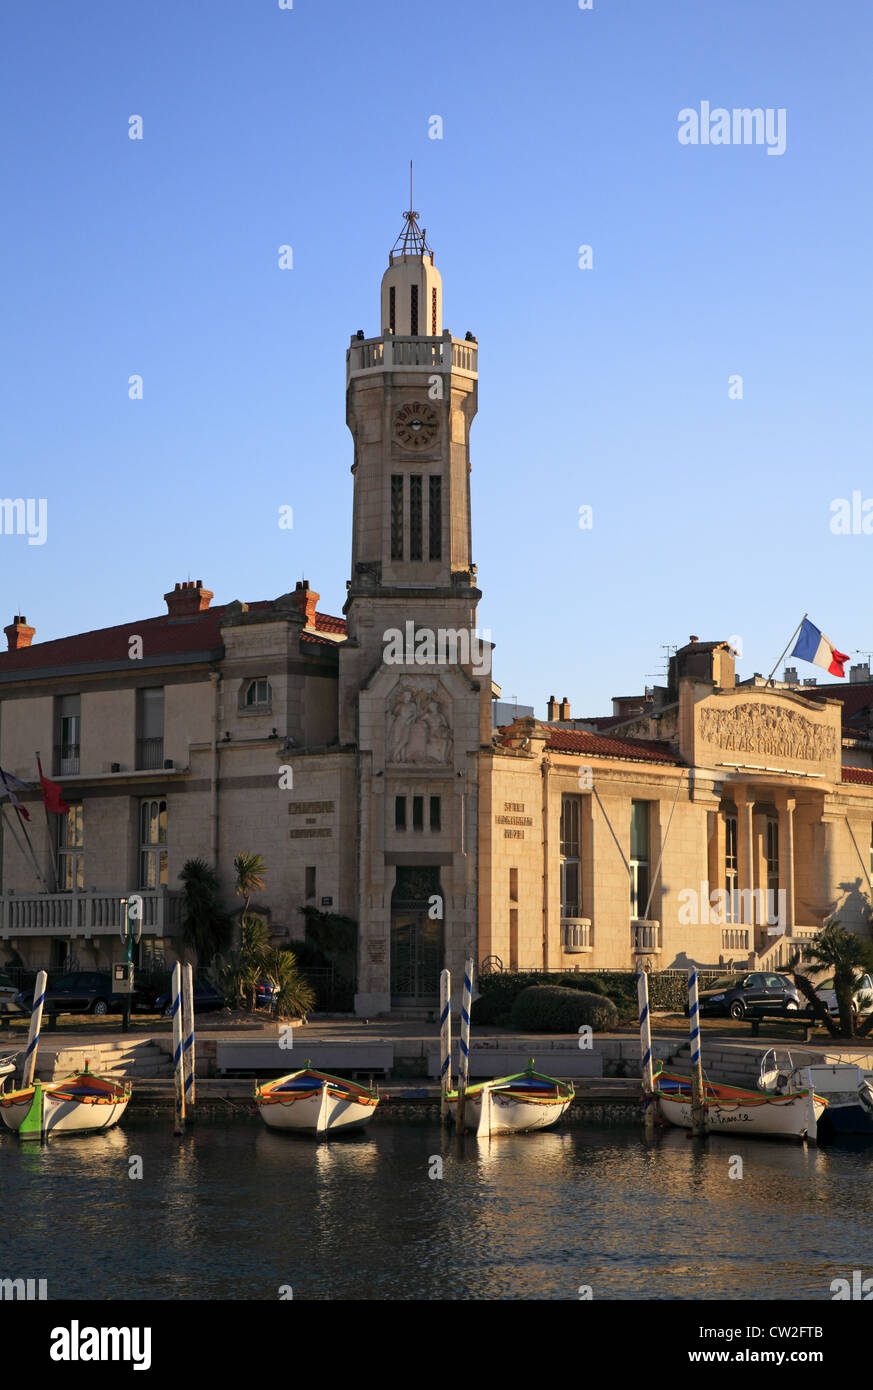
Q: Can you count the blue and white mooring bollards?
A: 7